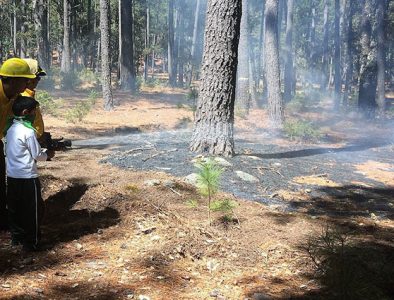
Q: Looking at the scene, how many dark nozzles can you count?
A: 1